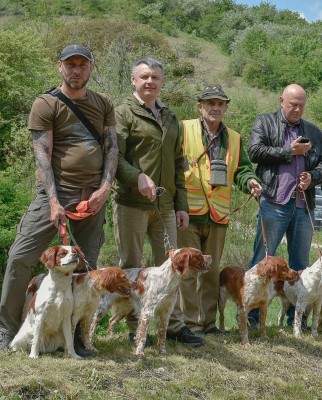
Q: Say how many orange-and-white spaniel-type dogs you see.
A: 5